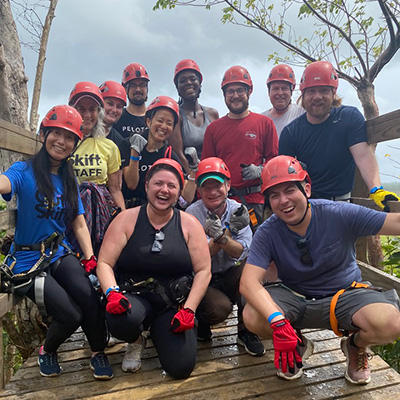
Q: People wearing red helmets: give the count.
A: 12